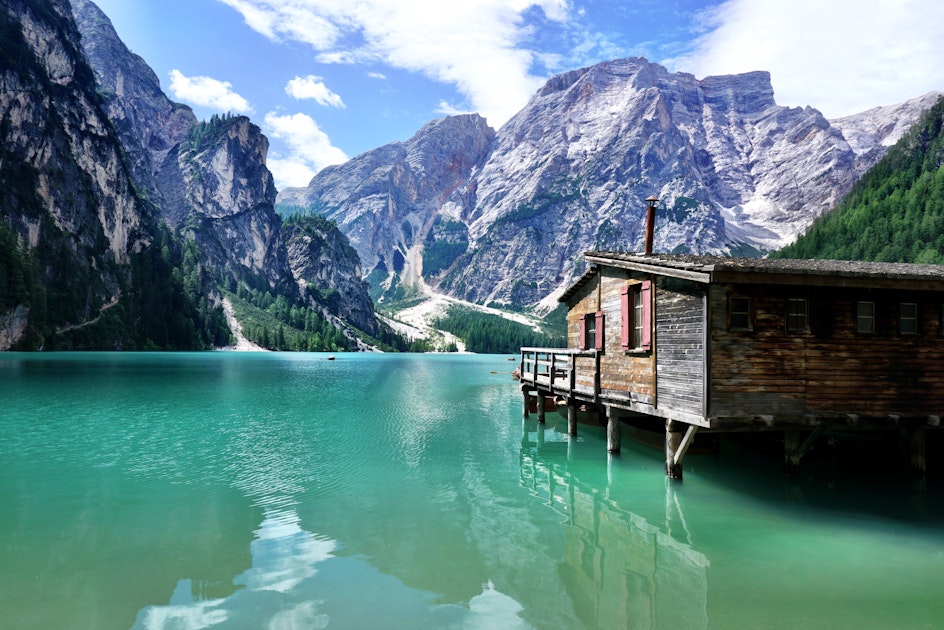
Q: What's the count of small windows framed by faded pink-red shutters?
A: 2